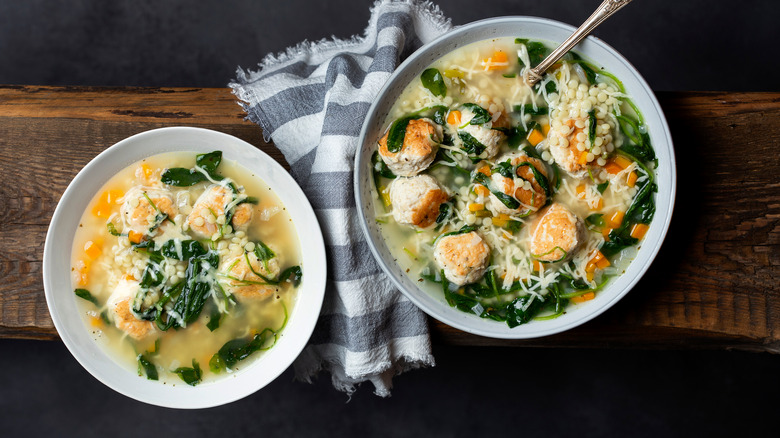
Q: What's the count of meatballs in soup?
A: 11